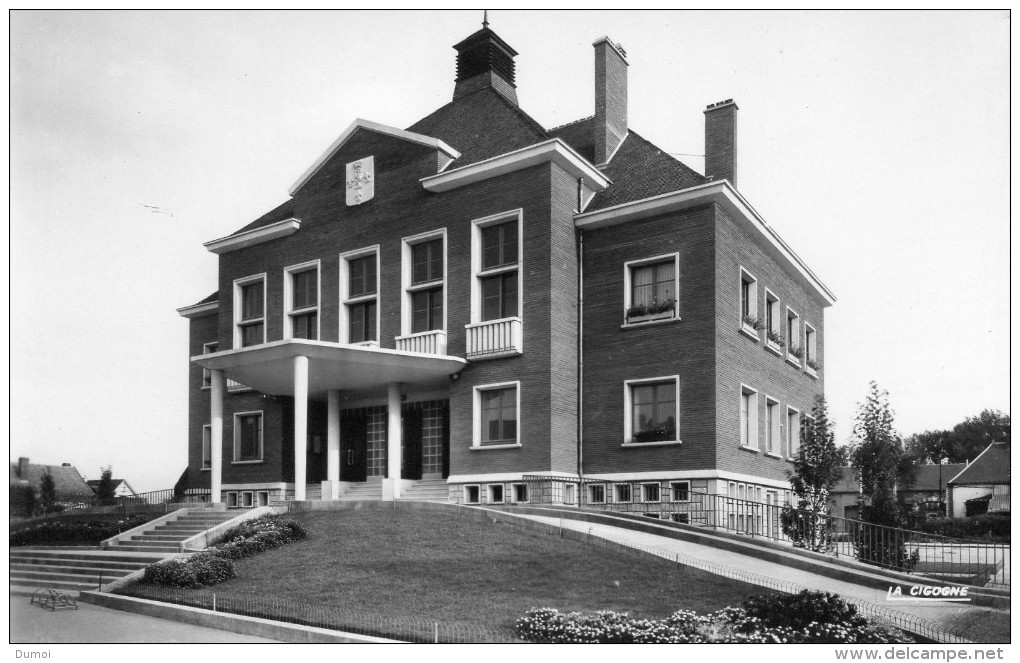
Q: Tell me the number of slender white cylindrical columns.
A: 4